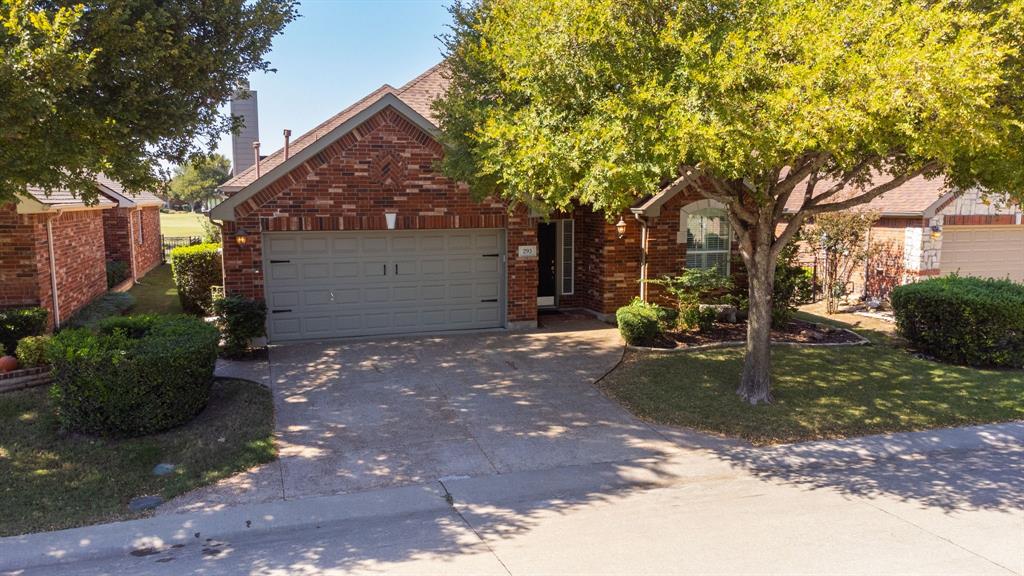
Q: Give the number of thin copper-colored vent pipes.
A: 2